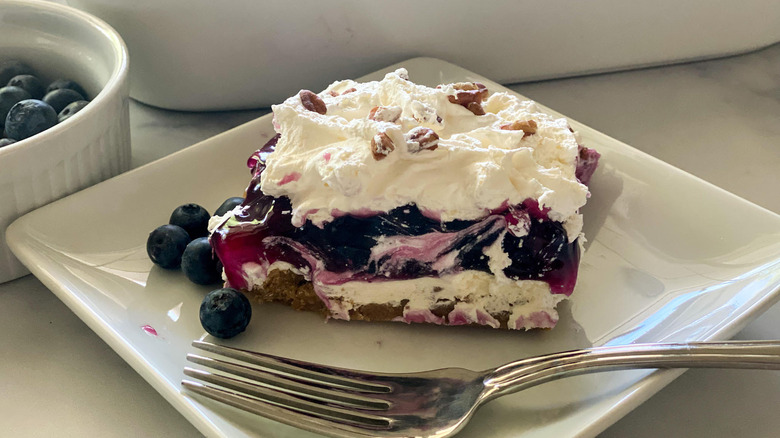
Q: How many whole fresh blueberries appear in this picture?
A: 13